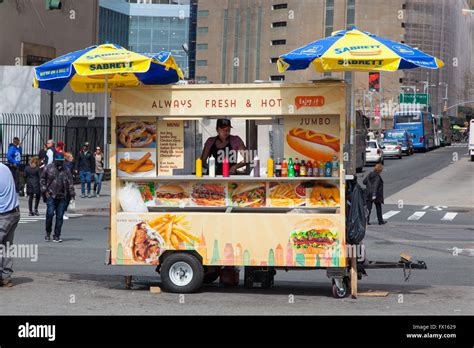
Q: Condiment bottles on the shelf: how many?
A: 5